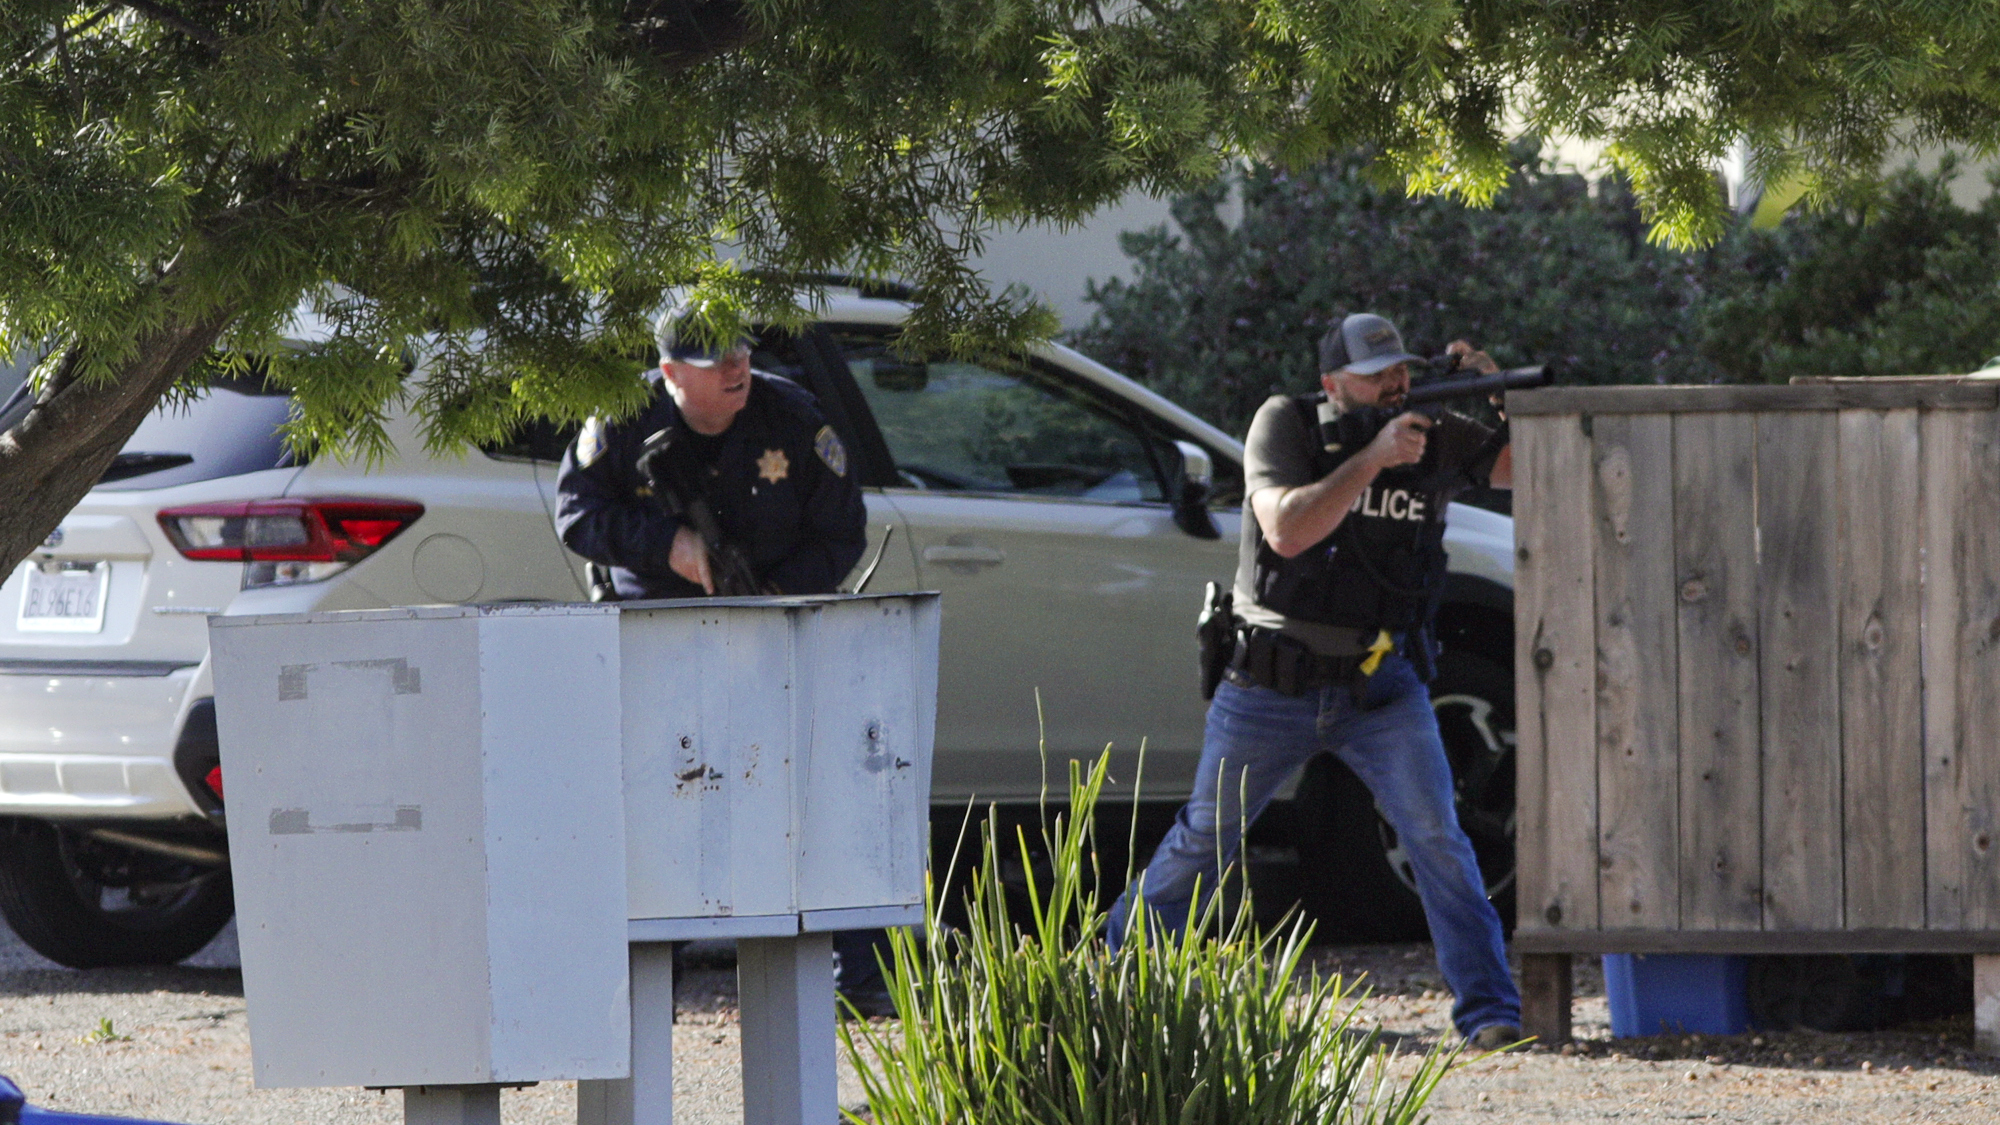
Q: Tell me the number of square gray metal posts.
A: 3